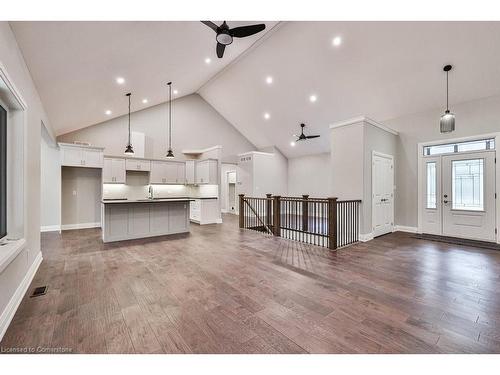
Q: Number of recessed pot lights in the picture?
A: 10